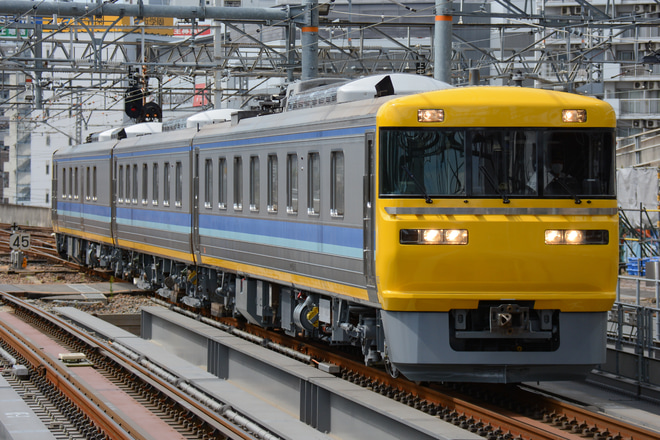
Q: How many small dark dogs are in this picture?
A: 0